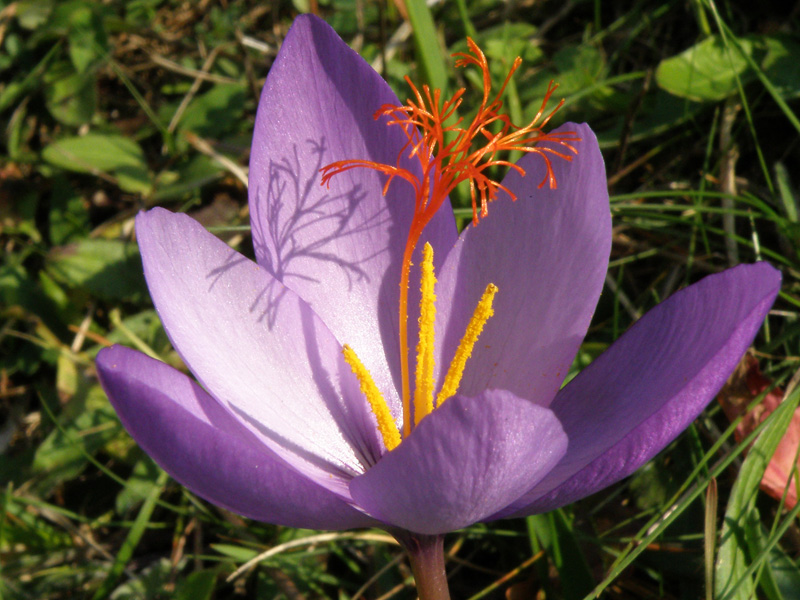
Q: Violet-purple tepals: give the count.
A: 6